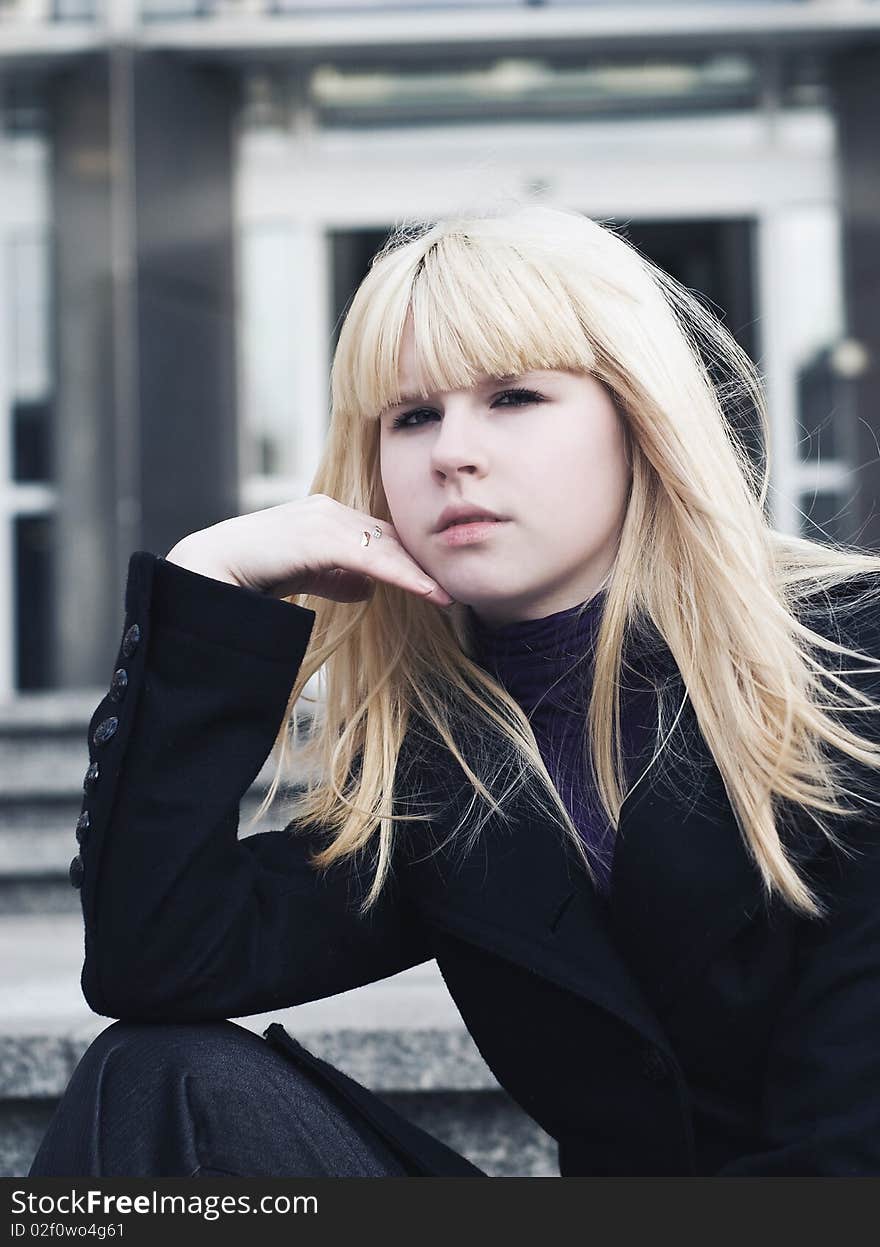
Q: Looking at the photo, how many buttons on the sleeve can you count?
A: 6